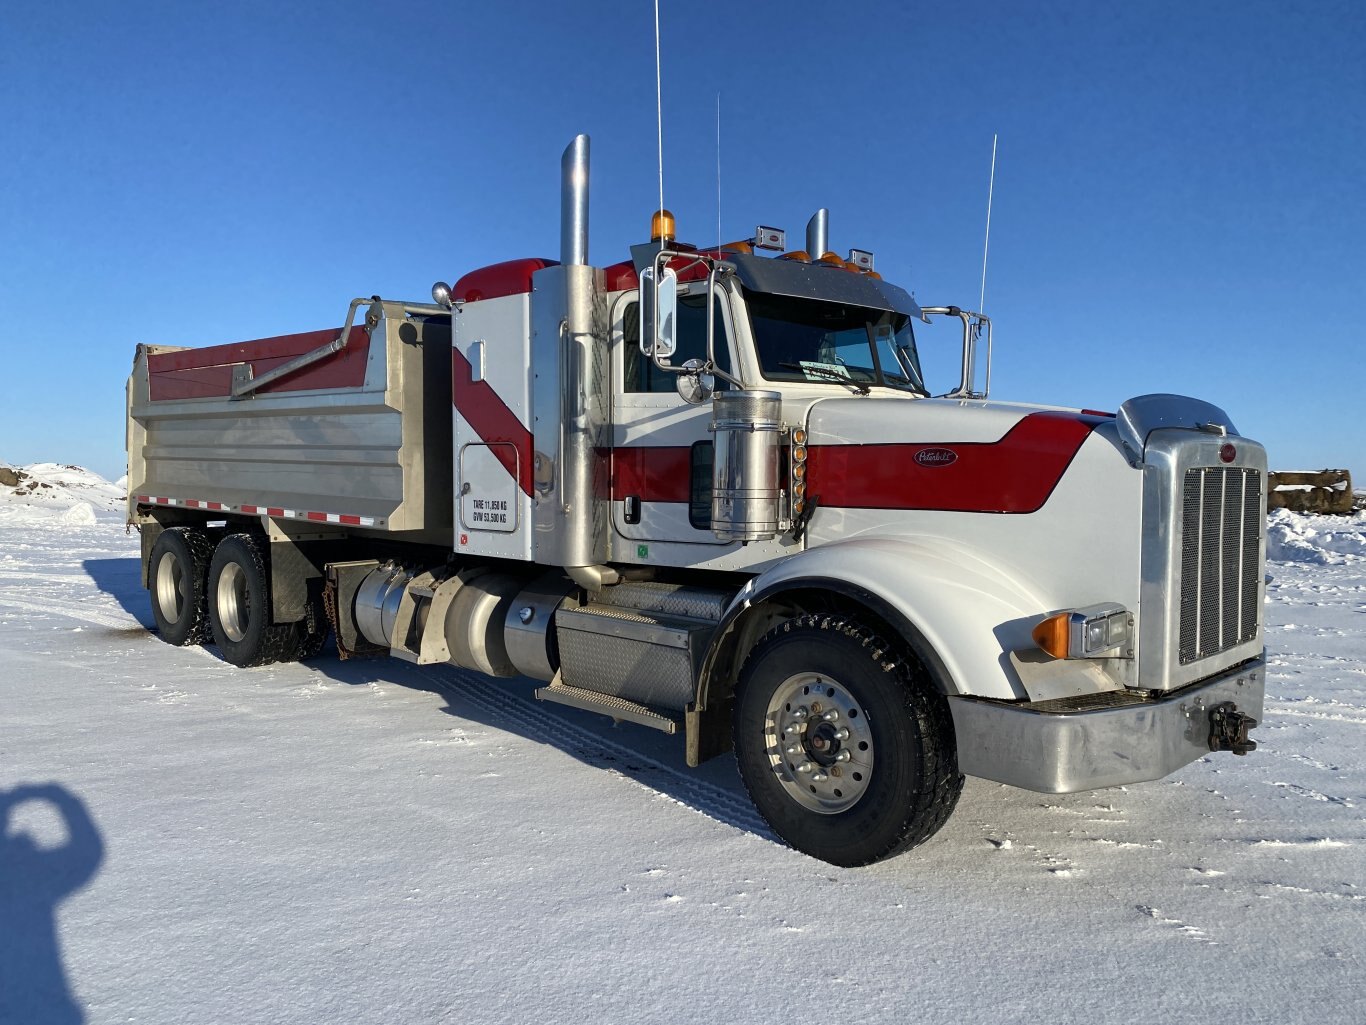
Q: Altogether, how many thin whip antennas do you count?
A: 3